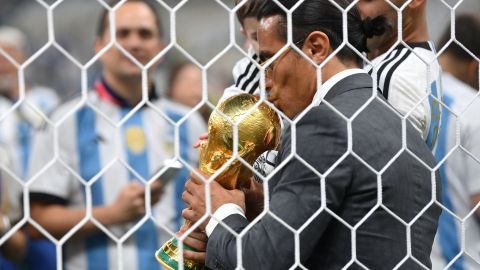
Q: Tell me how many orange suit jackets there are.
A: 0